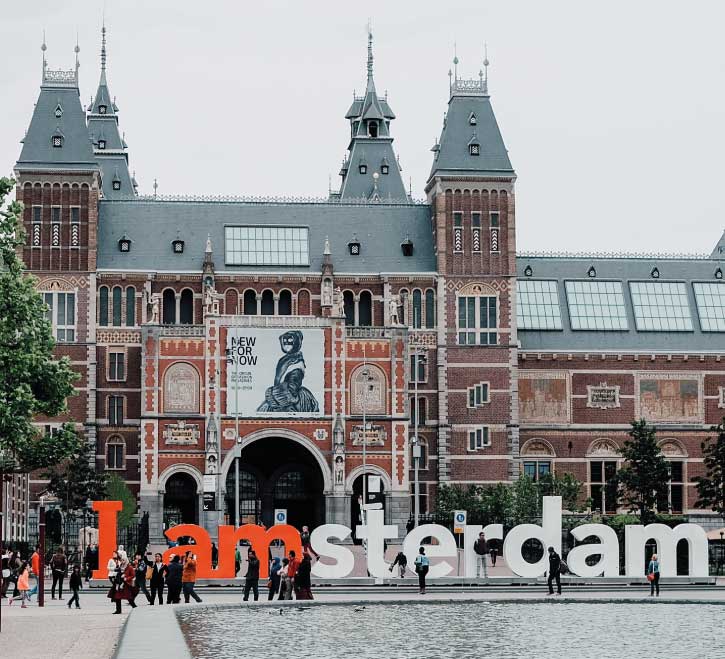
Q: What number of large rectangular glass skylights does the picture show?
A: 5